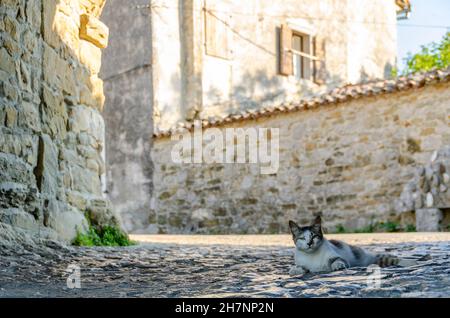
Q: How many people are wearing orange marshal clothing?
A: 0